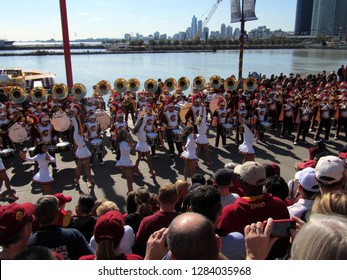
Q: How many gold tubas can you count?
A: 14